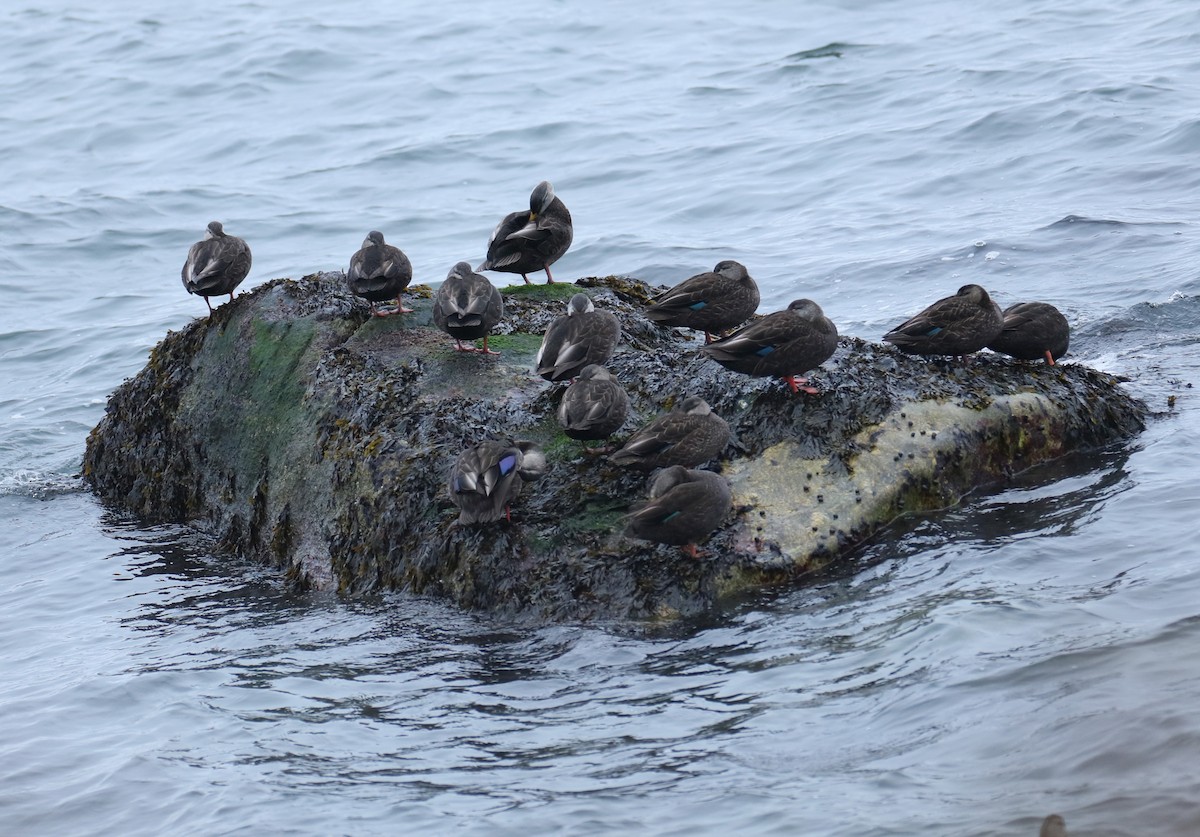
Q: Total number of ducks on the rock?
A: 13